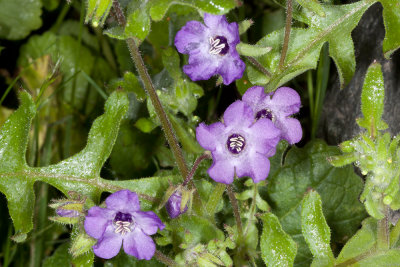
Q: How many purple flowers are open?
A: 4